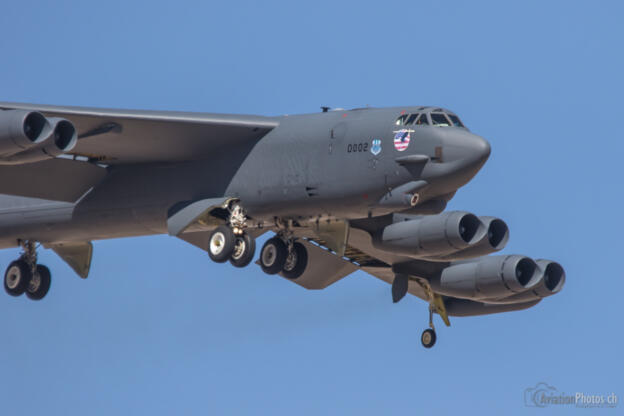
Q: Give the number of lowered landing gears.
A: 4